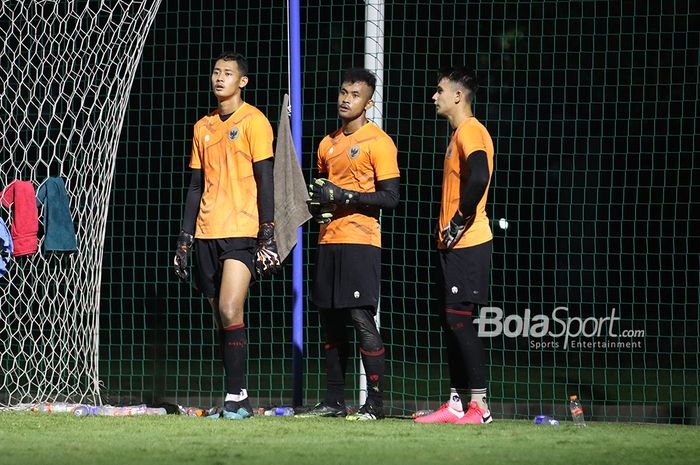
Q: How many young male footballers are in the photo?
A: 3